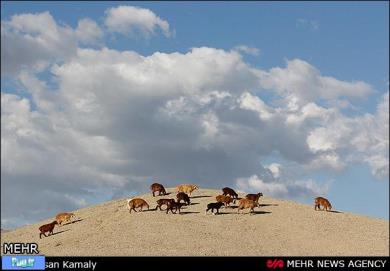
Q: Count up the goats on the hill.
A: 14